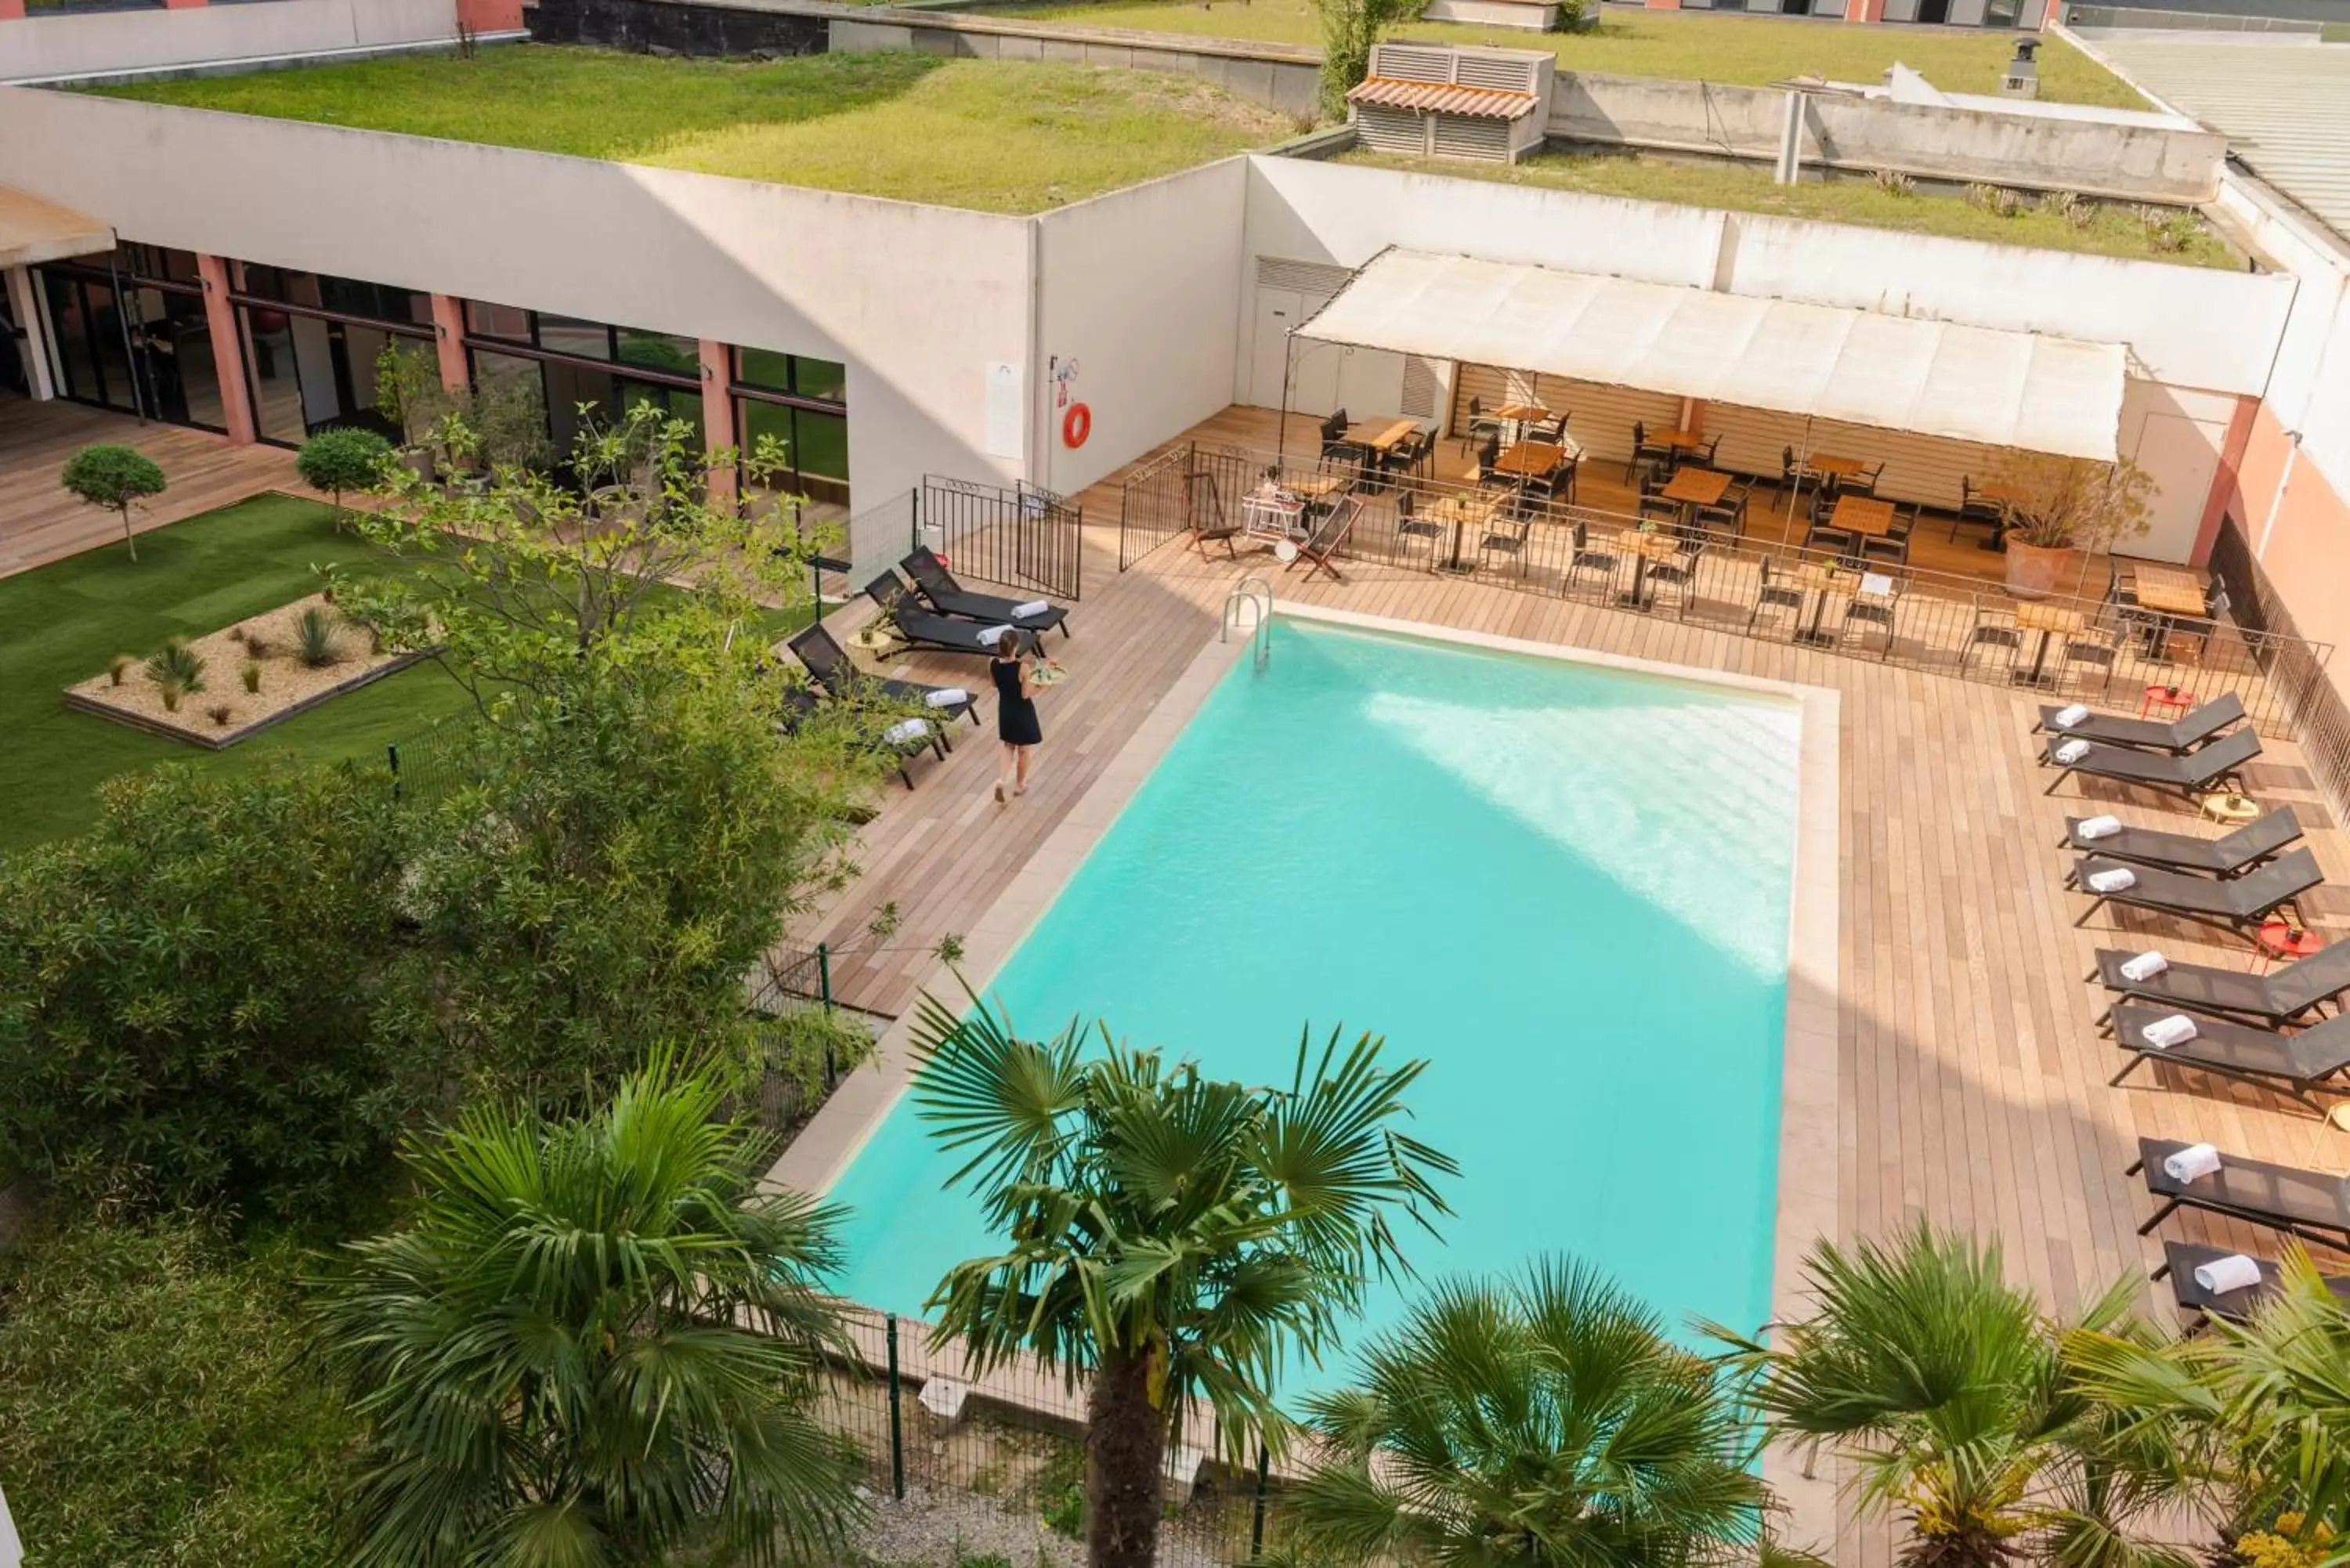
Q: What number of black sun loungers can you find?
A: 12